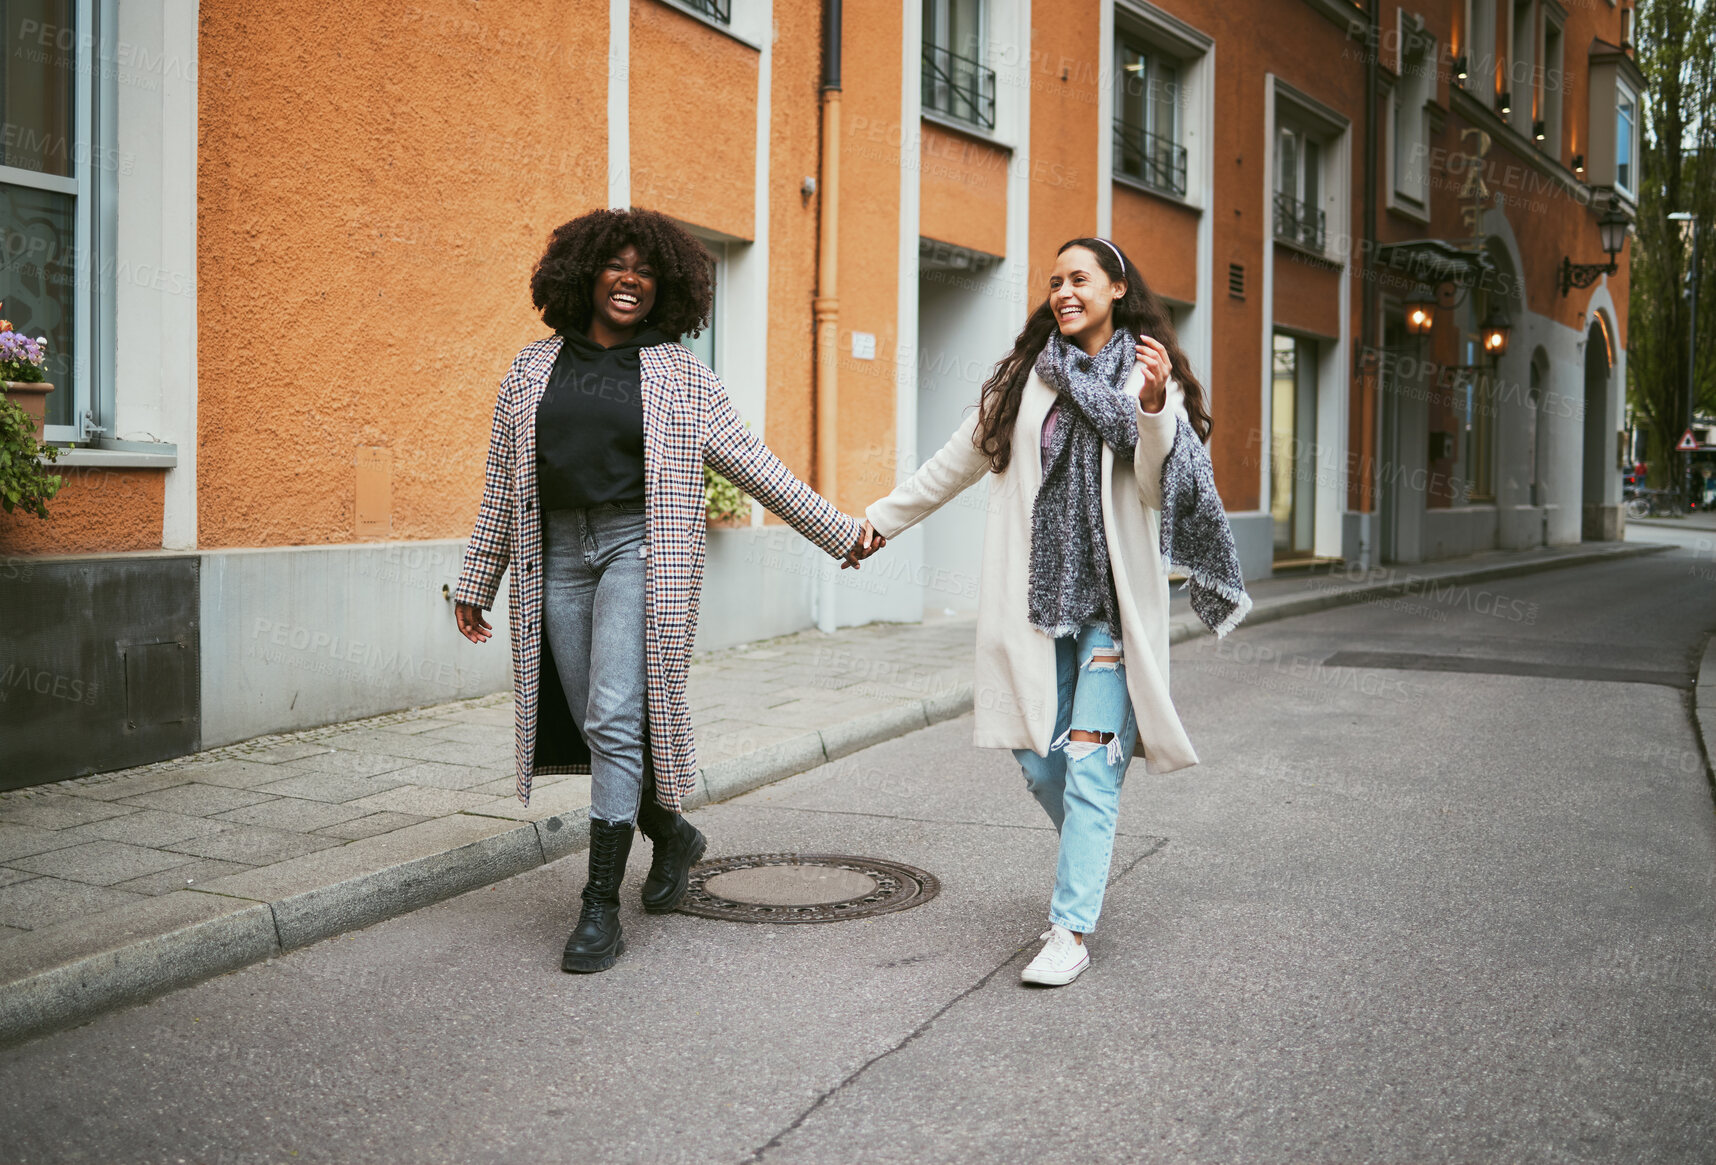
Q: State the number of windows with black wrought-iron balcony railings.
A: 4